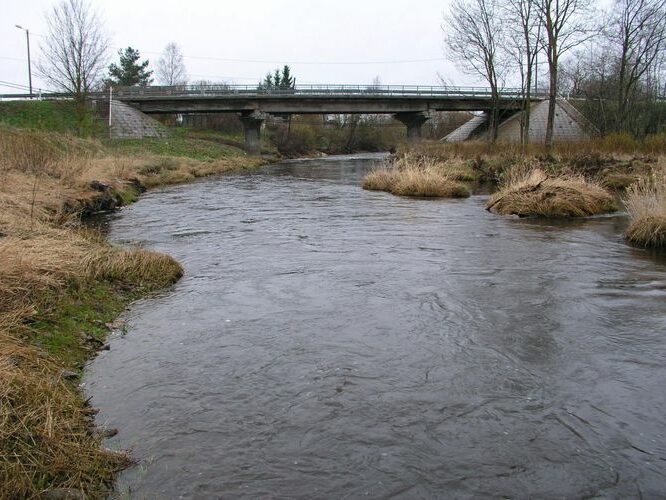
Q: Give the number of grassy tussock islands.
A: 3